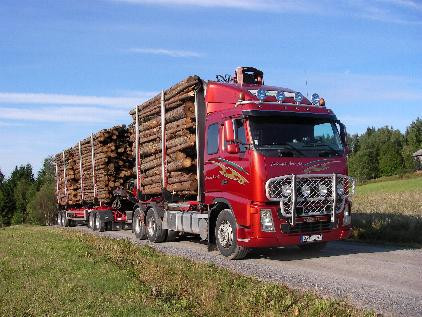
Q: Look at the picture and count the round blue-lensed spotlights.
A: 4